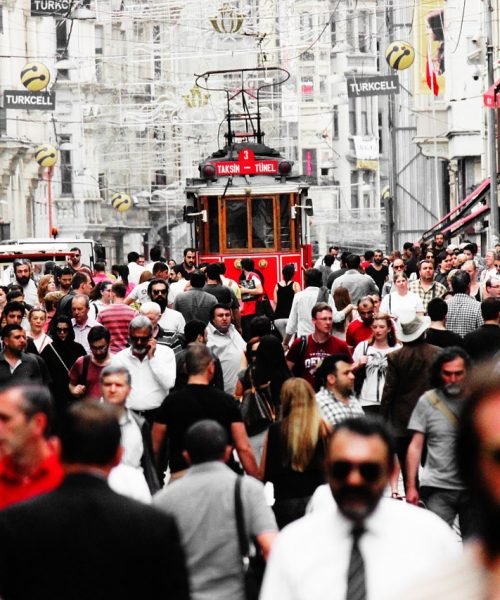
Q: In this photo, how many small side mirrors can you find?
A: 2